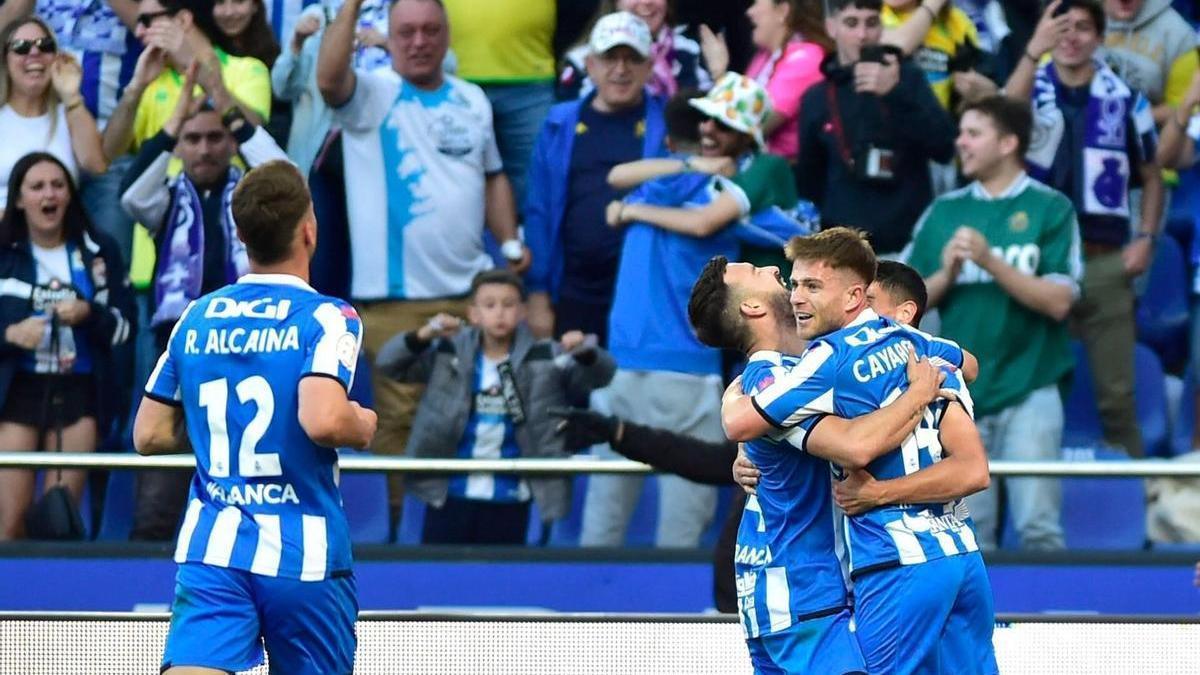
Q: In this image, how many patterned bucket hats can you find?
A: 1